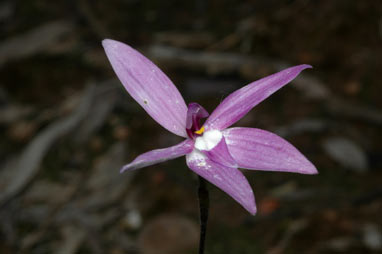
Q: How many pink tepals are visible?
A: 5